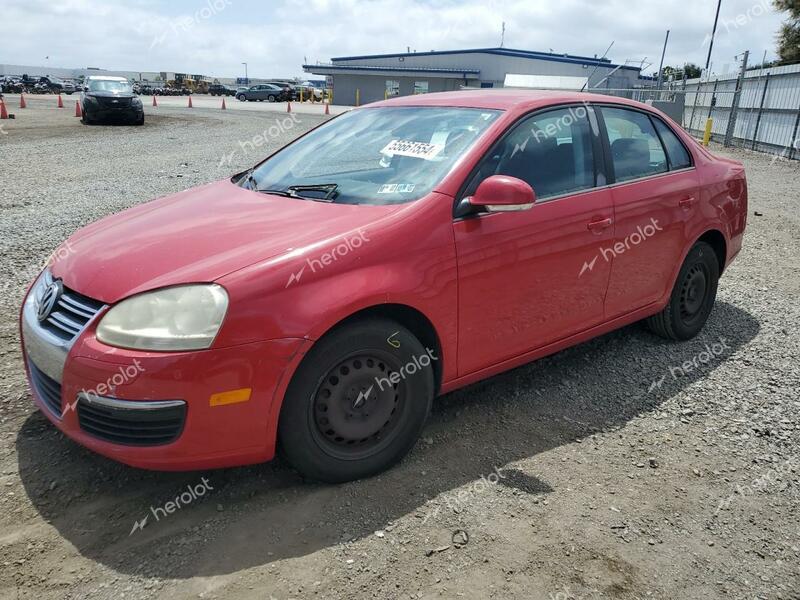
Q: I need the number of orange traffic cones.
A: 9